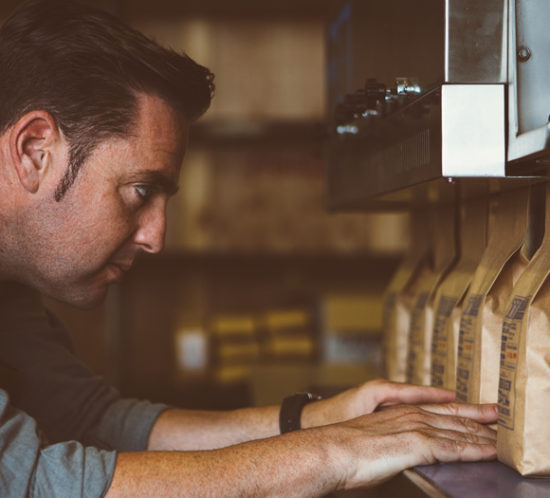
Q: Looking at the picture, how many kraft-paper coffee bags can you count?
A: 5